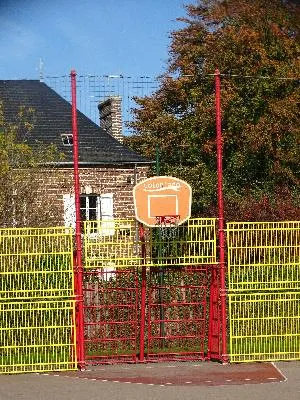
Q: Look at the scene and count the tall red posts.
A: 2